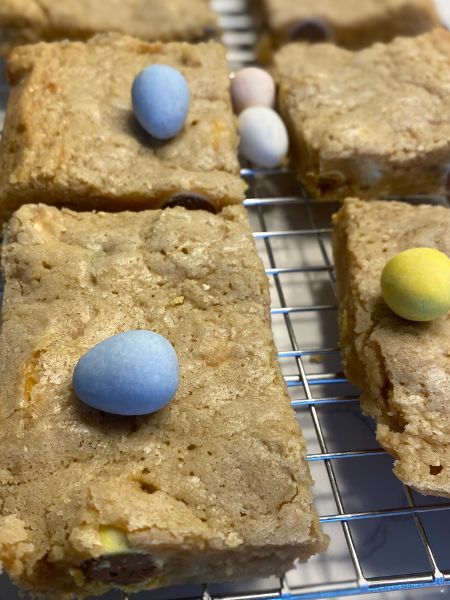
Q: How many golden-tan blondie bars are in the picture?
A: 6